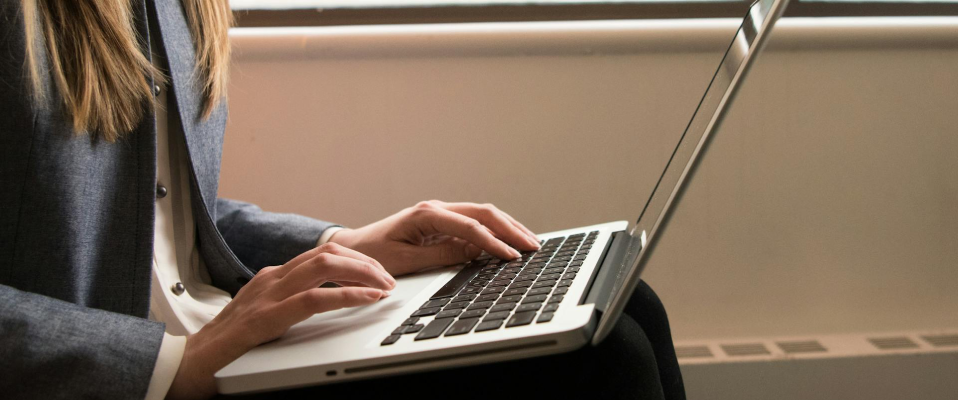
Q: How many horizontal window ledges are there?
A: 1